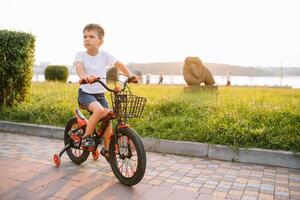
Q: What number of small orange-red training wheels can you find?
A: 2